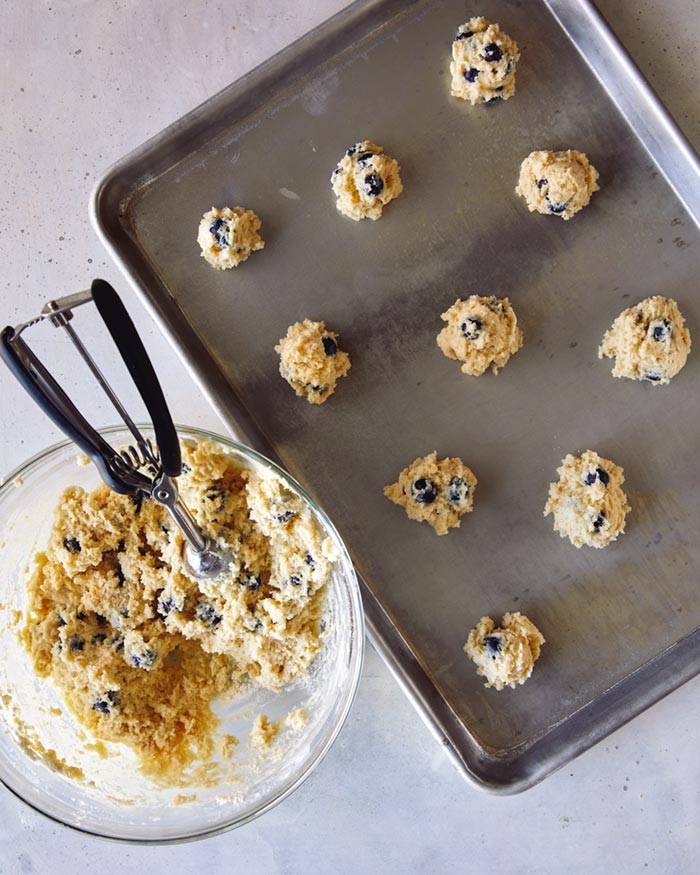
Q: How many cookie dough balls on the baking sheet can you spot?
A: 10